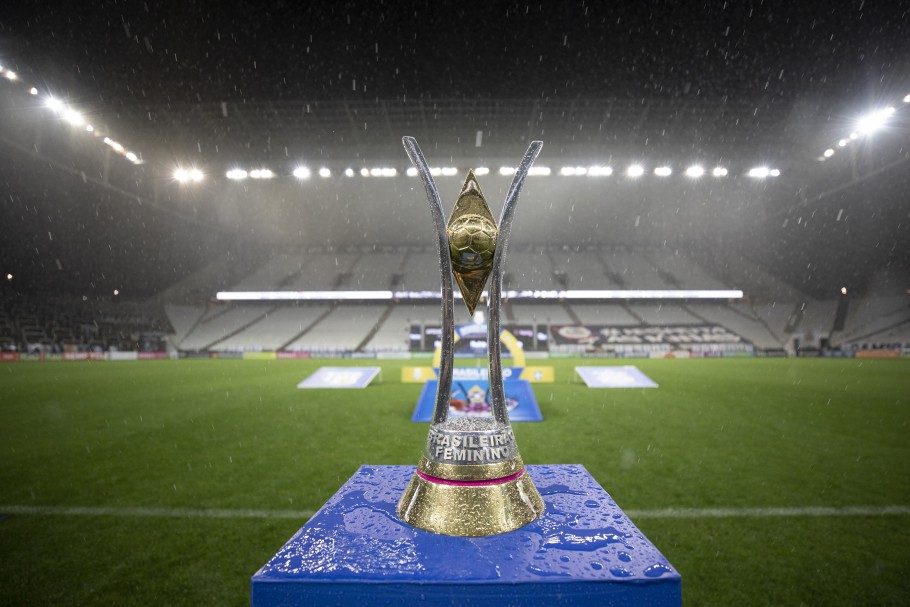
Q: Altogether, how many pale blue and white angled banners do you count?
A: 2